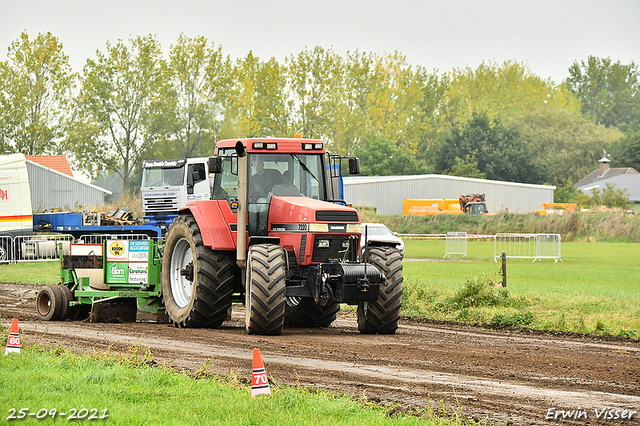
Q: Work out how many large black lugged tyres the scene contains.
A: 4